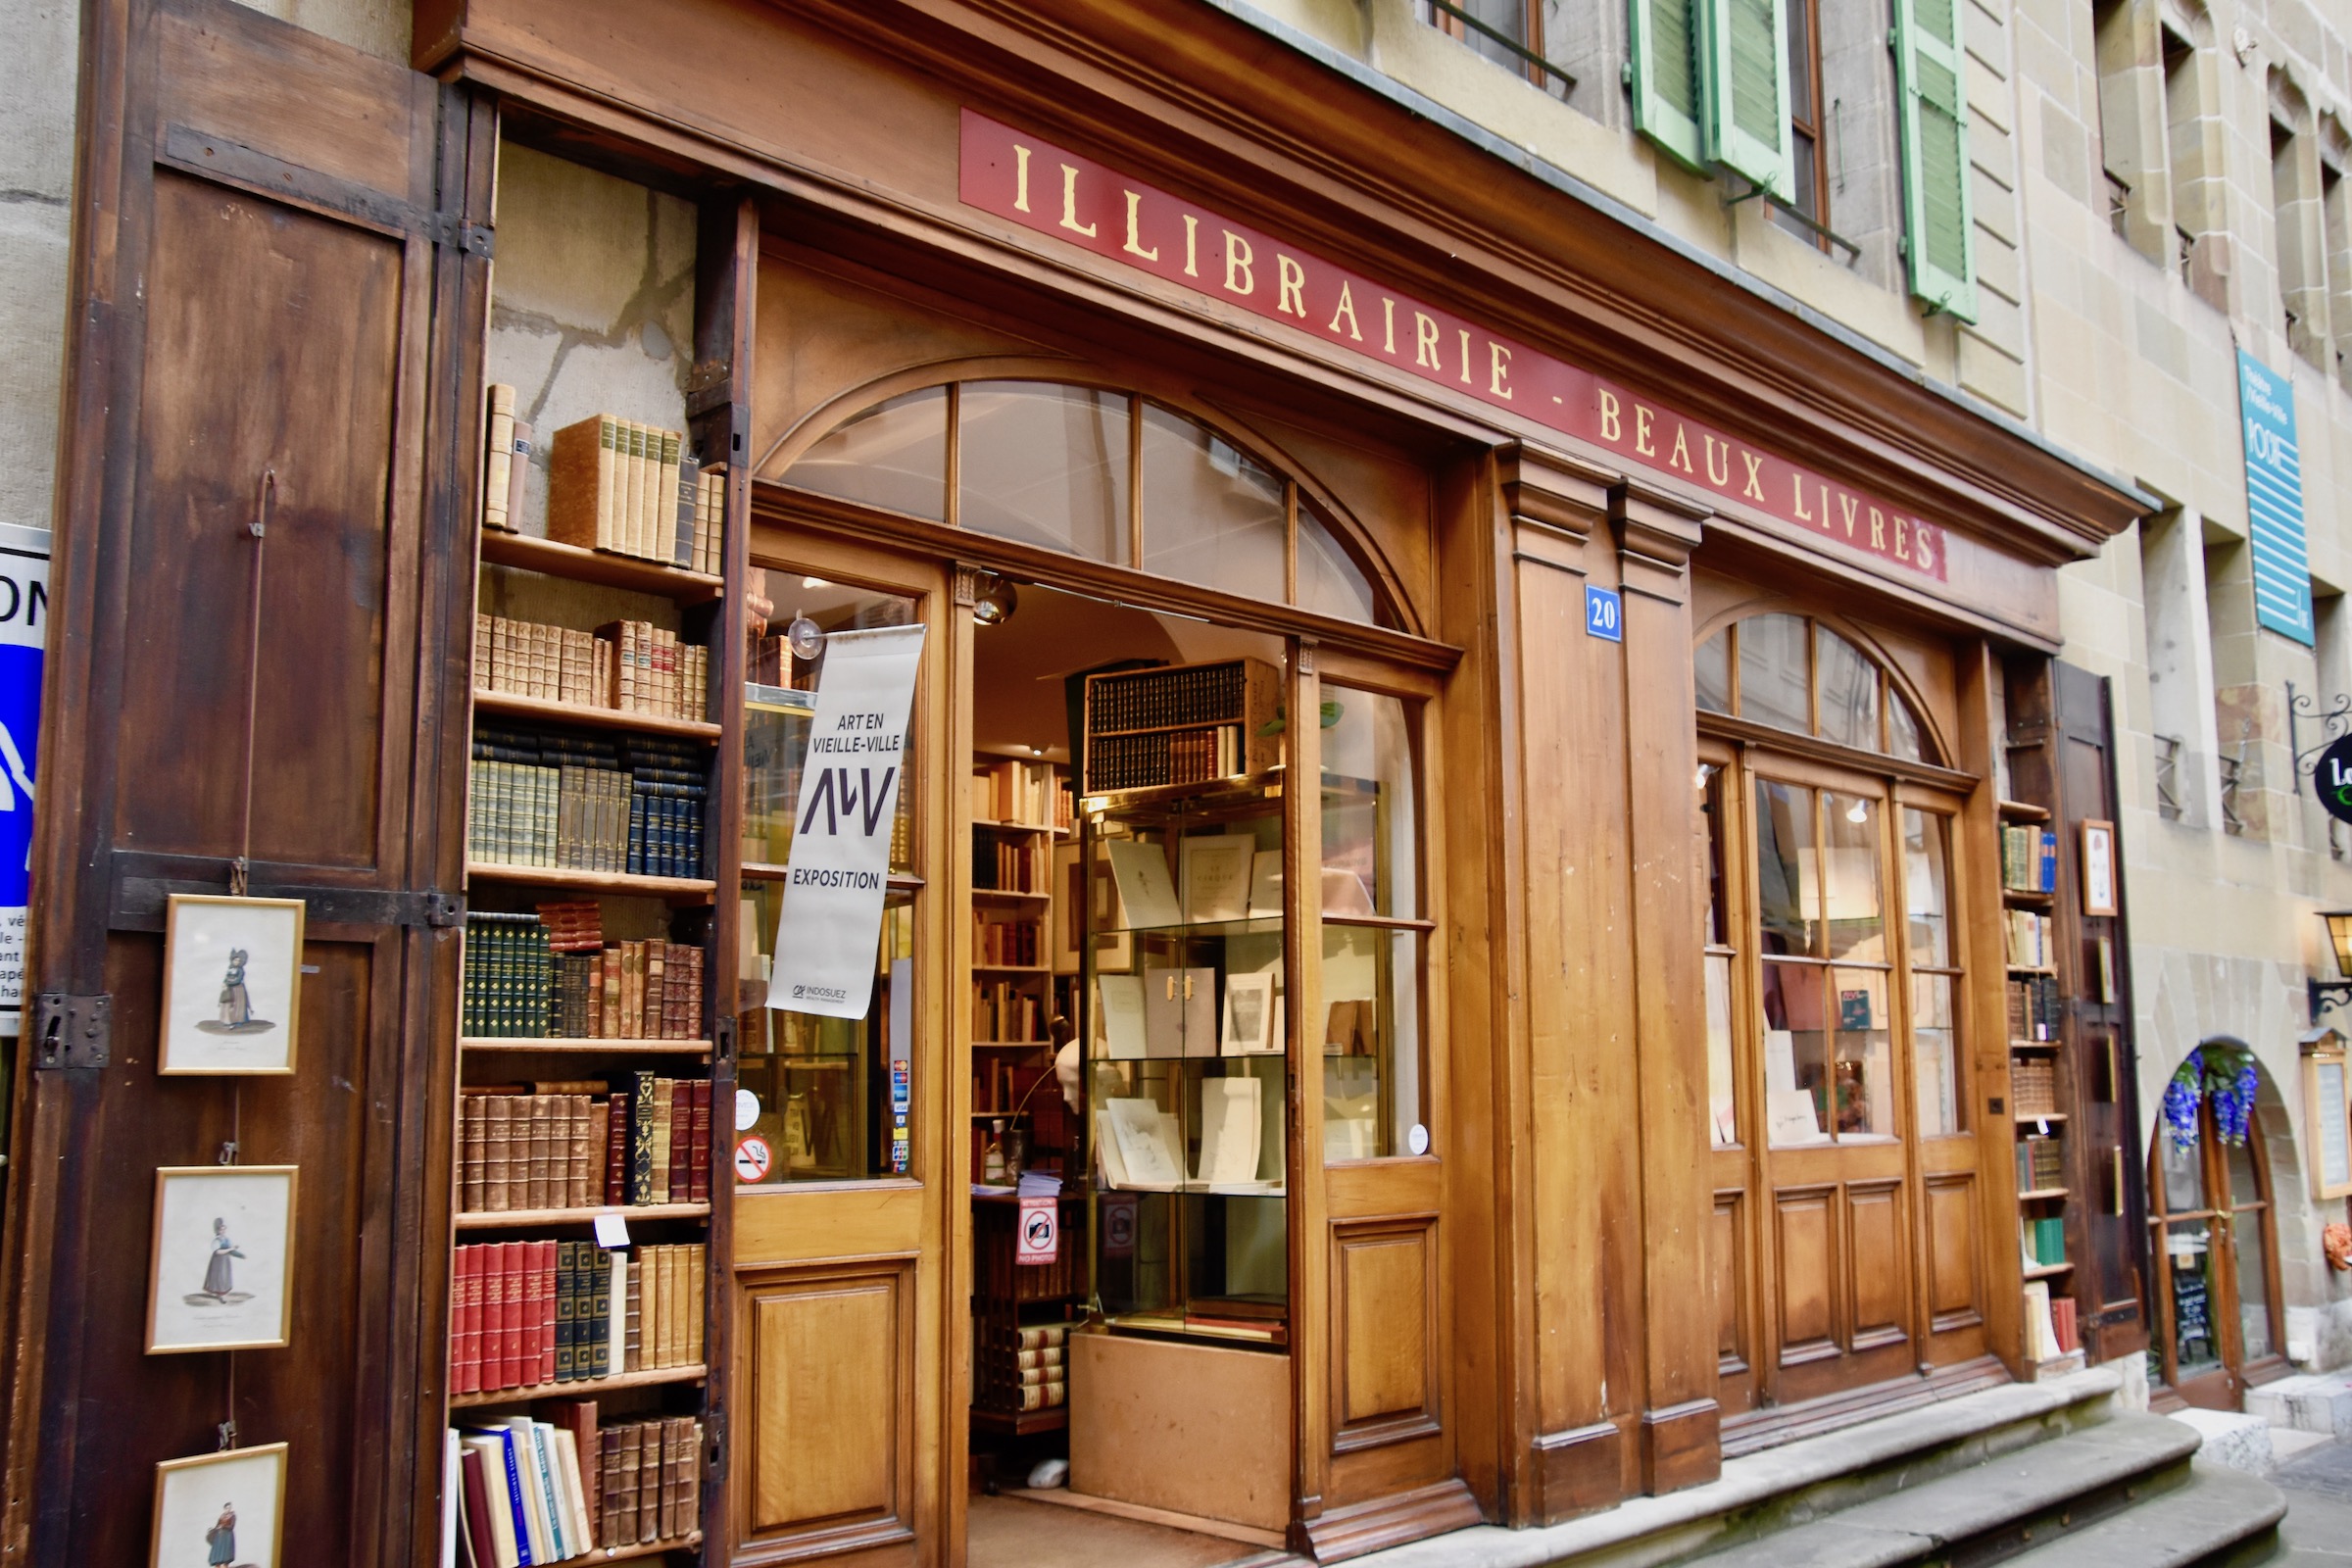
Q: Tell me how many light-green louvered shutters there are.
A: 3